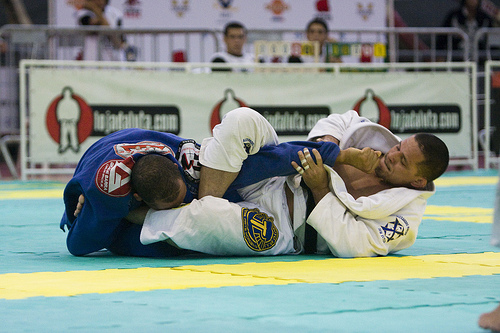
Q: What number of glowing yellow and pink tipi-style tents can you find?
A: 0